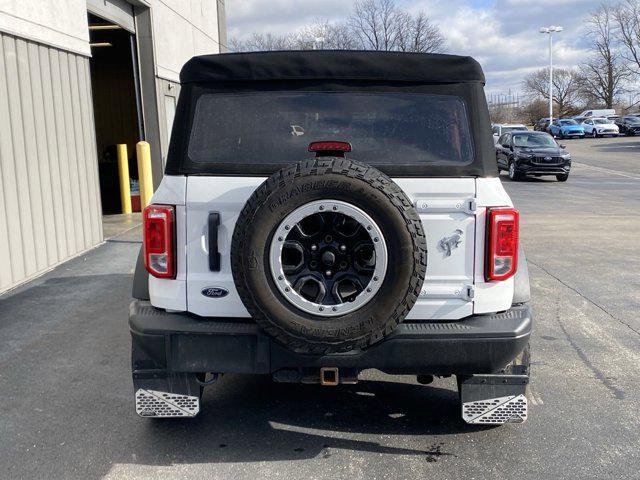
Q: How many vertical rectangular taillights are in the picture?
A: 2